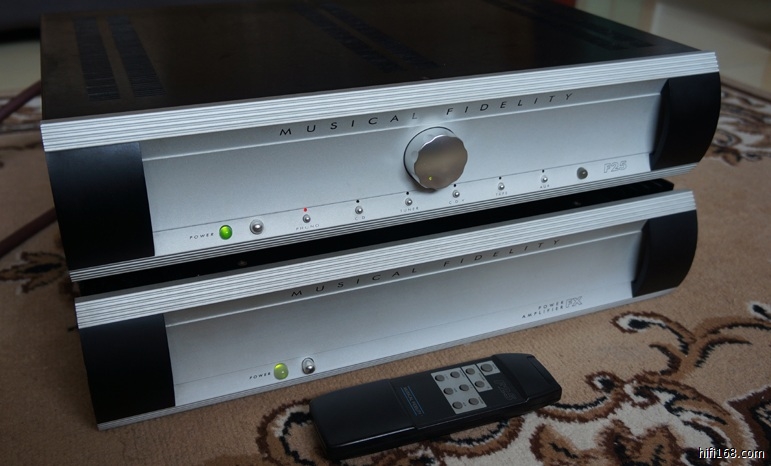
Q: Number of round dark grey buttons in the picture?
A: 9